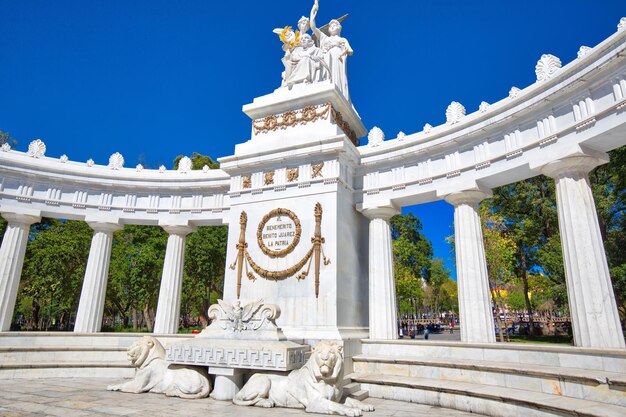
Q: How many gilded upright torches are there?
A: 2